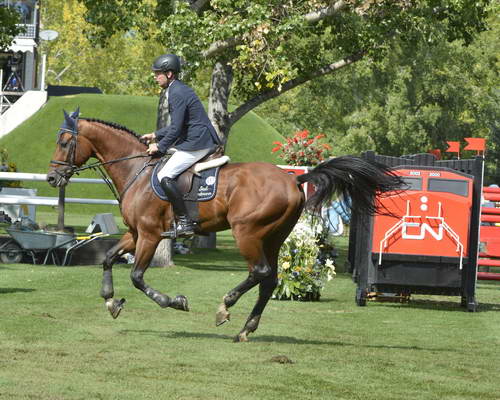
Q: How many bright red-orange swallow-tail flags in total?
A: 2